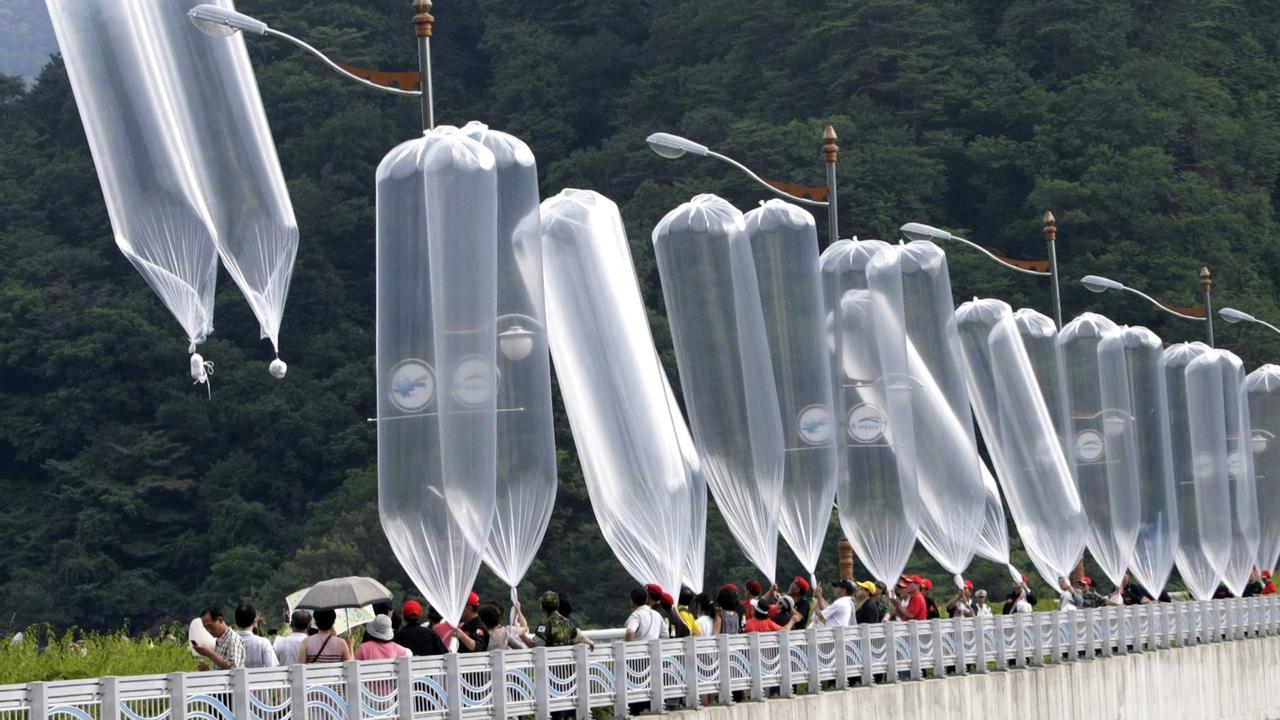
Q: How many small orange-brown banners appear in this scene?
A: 4